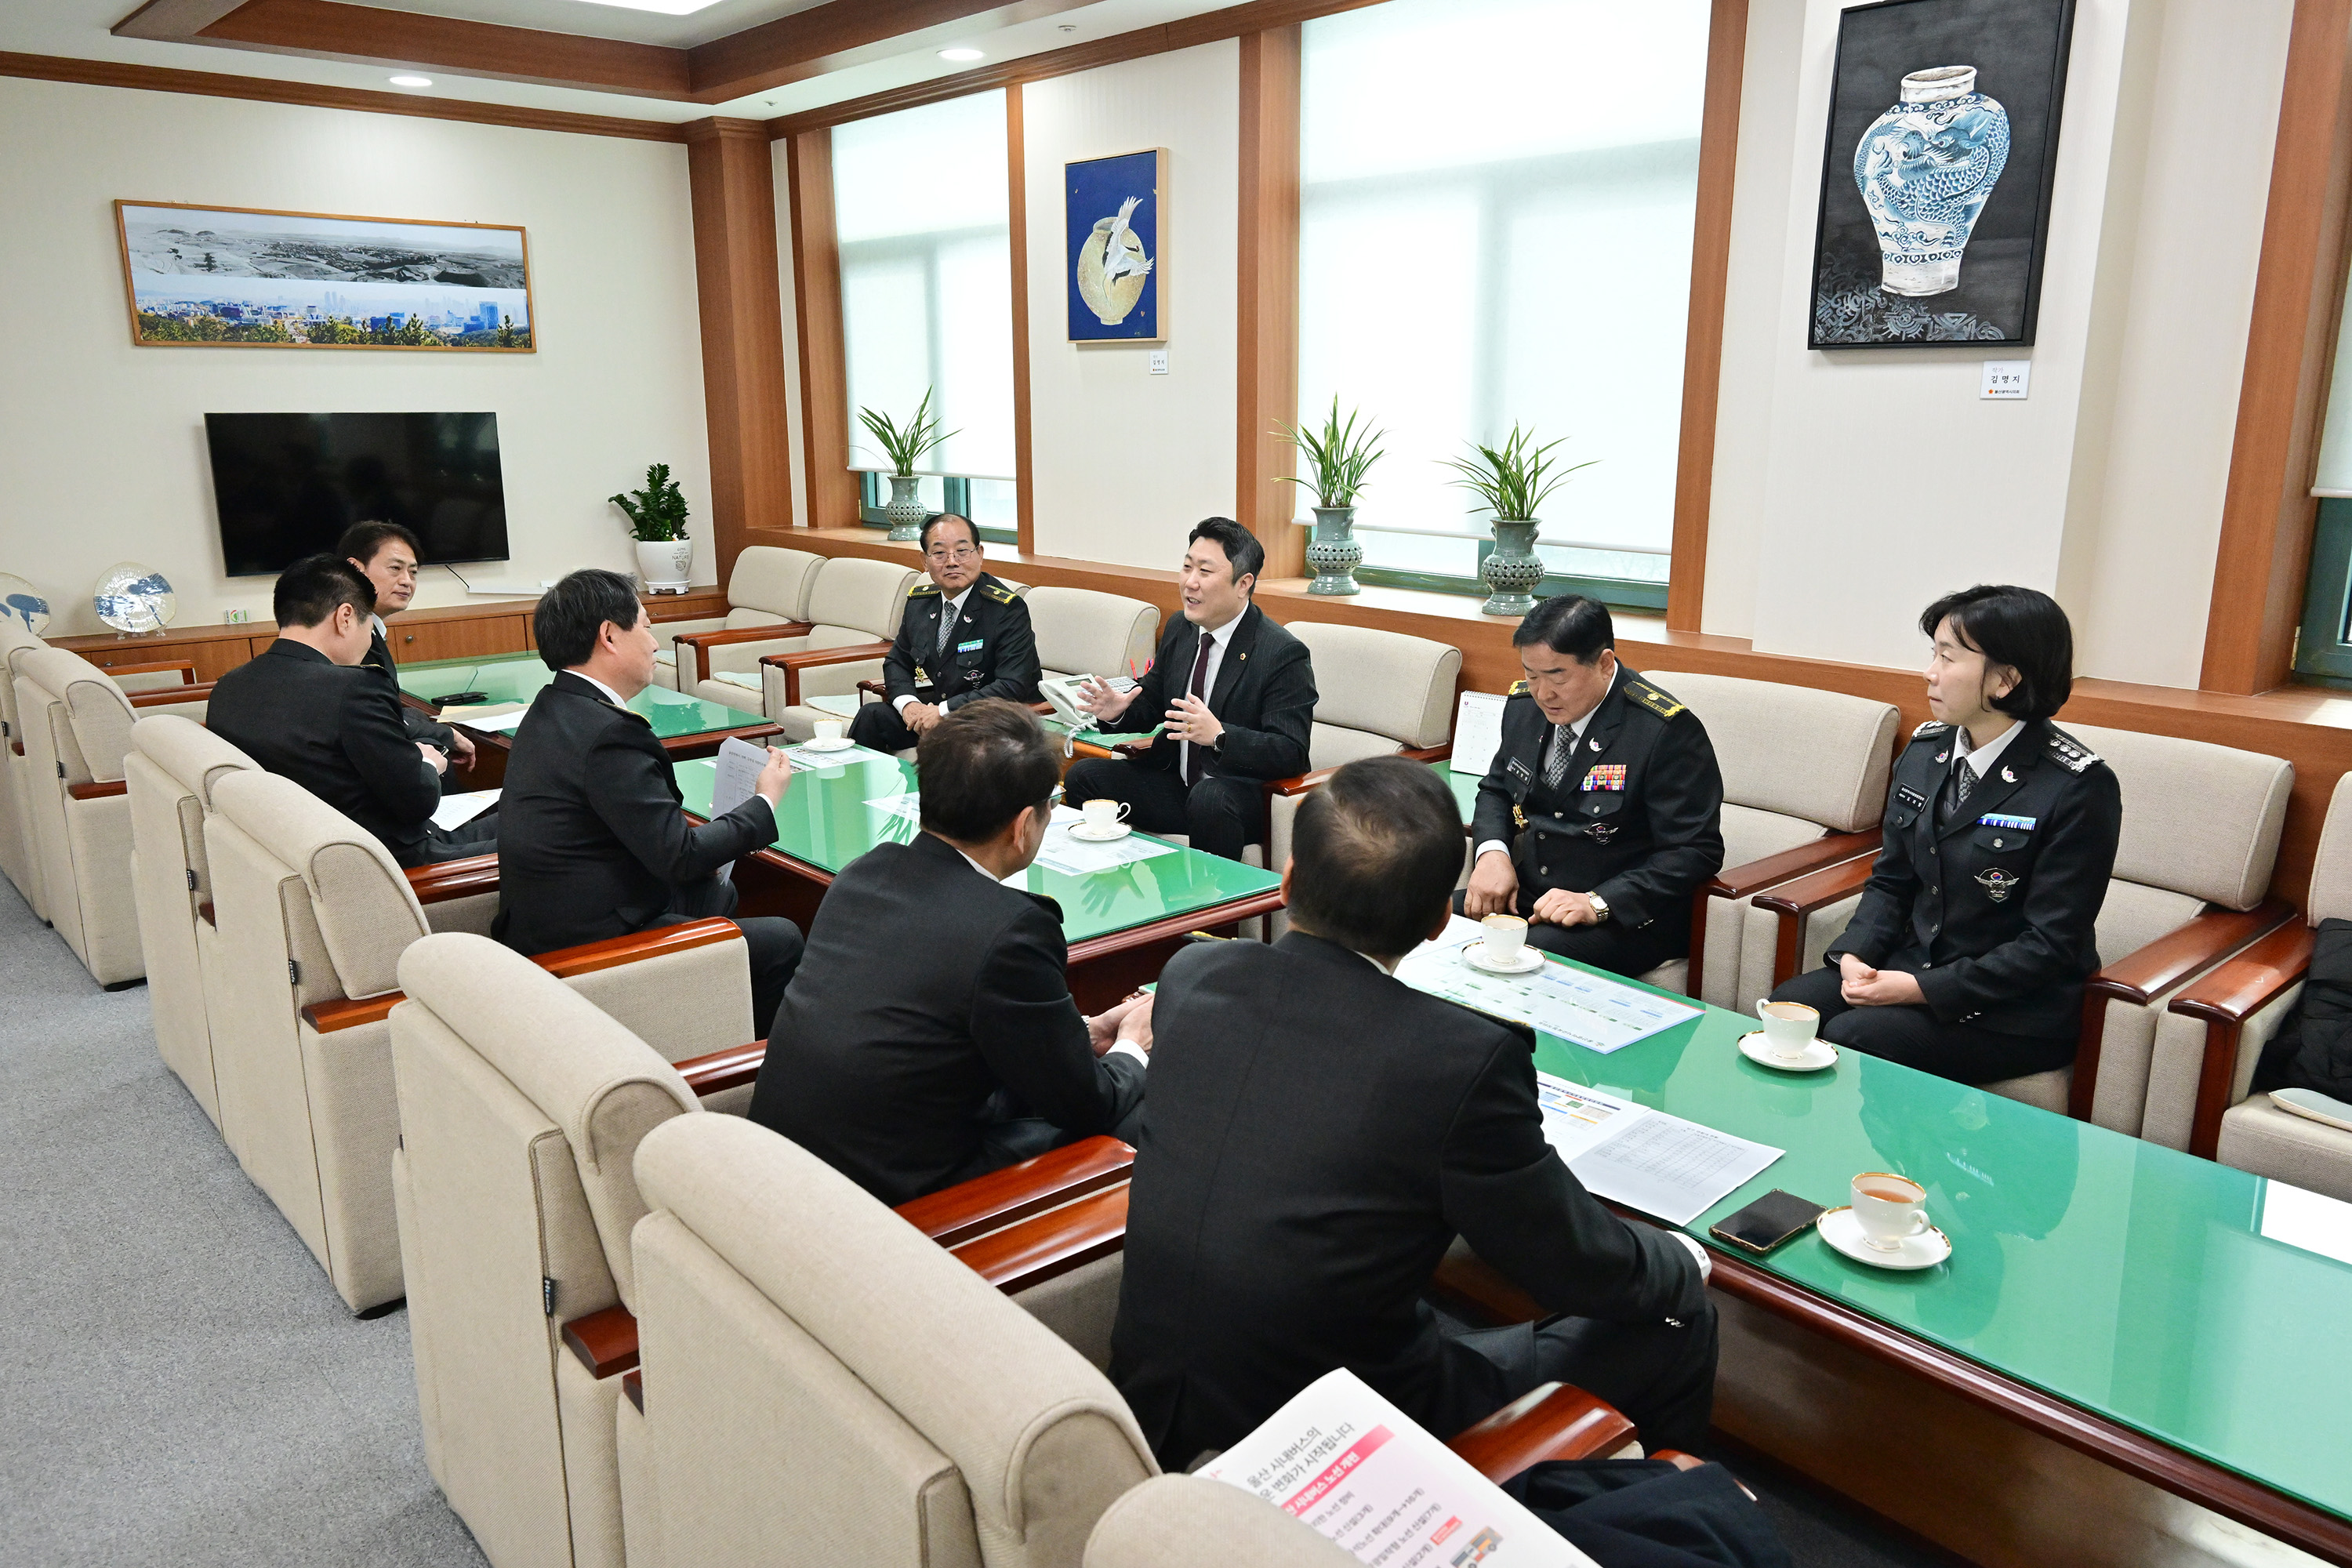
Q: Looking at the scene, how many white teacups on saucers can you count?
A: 5